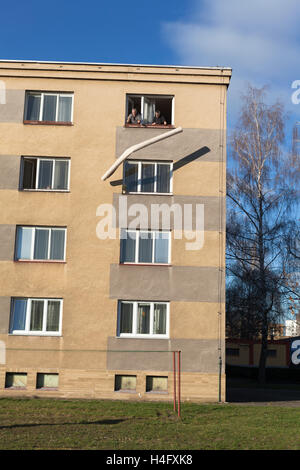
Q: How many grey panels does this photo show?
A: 8